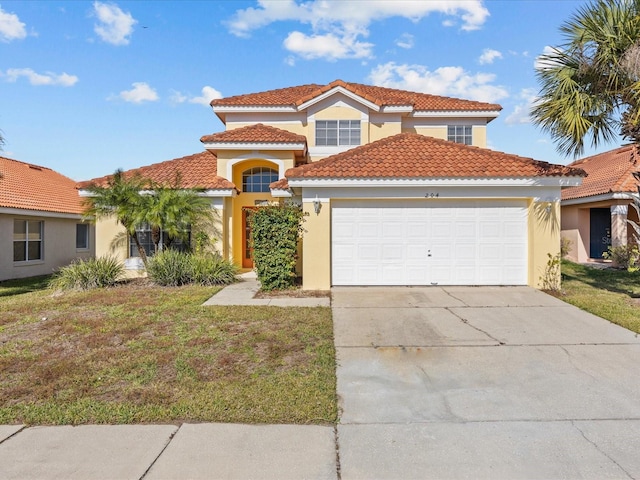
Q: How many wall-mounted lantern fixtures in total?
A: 2